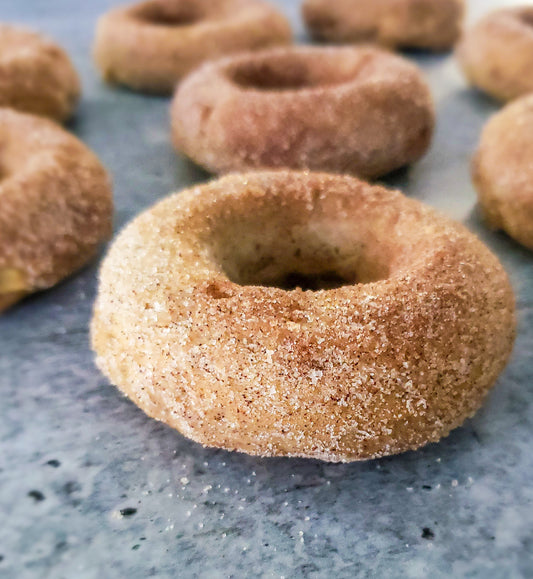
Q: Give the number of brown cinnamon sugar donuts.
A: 8